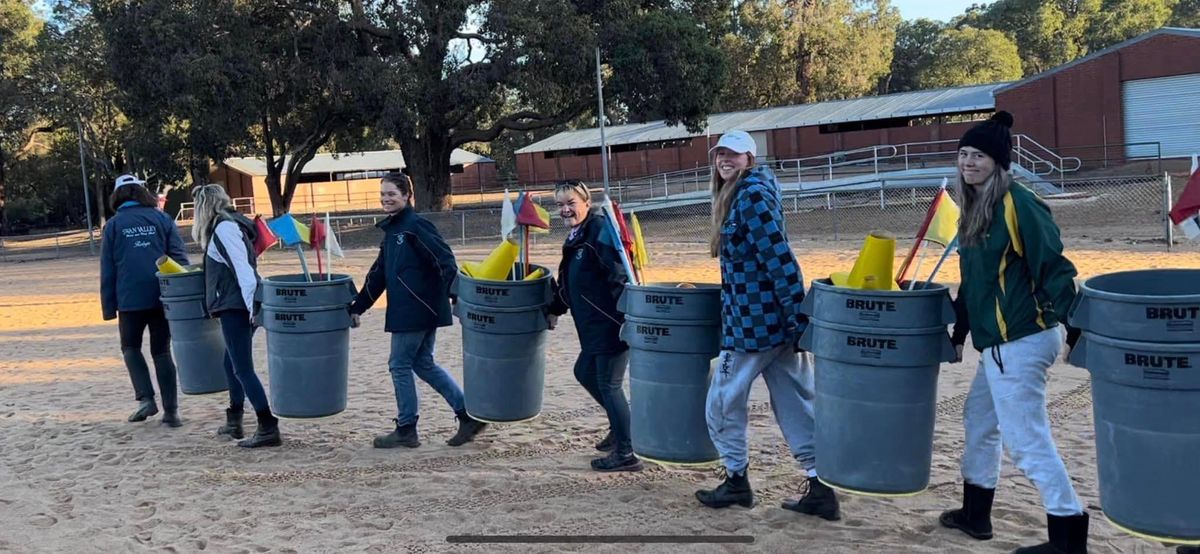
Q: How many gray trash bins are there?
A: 12